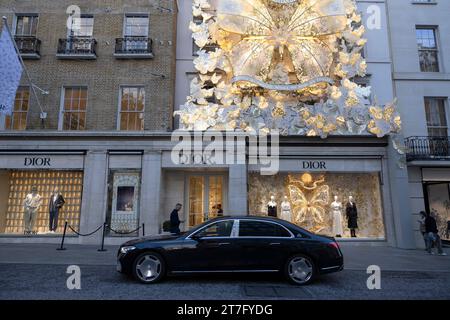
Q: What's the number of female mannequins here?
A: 4